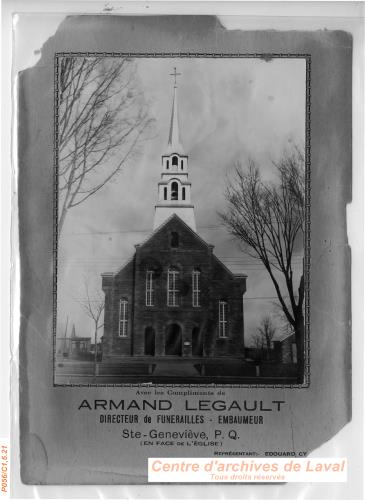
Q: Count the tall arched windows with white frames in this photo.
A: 5